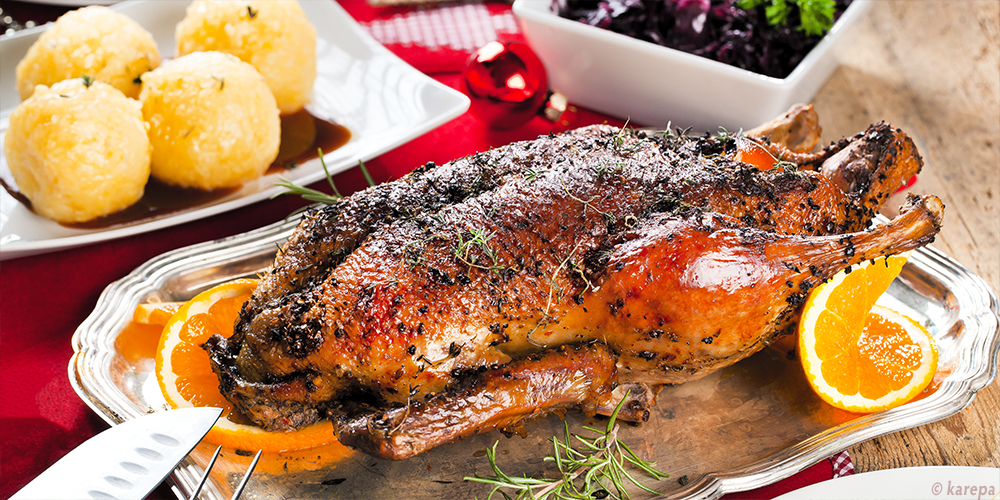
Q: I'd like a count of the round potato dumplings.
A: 4